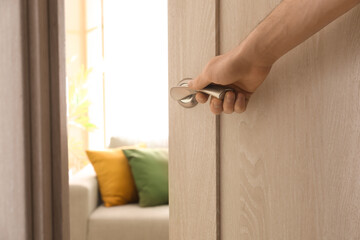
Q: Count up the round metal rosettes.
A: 1